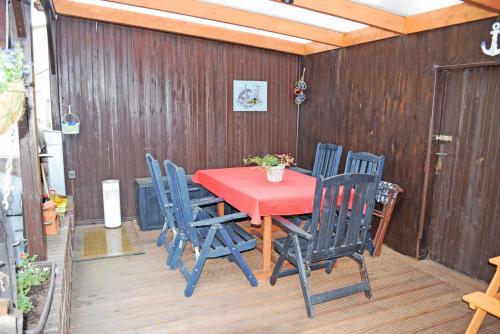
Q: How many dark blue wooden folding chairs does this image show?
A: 5